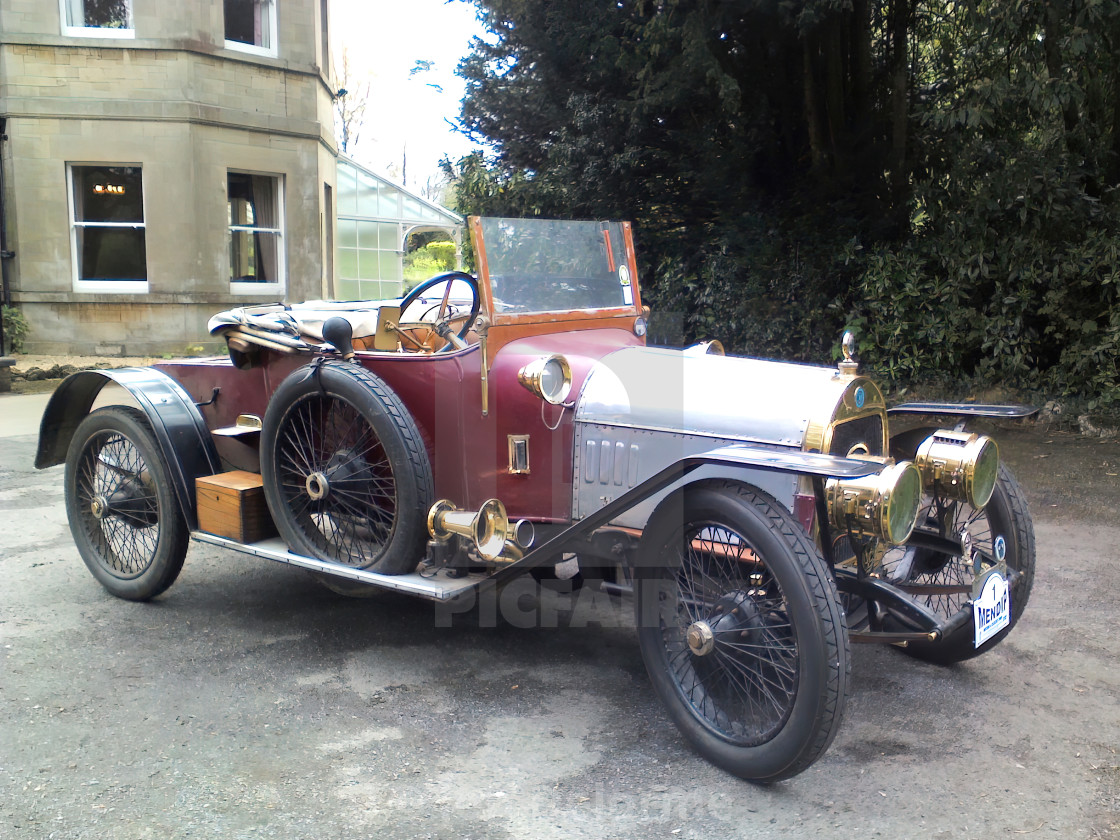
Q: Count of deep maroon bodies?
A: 1